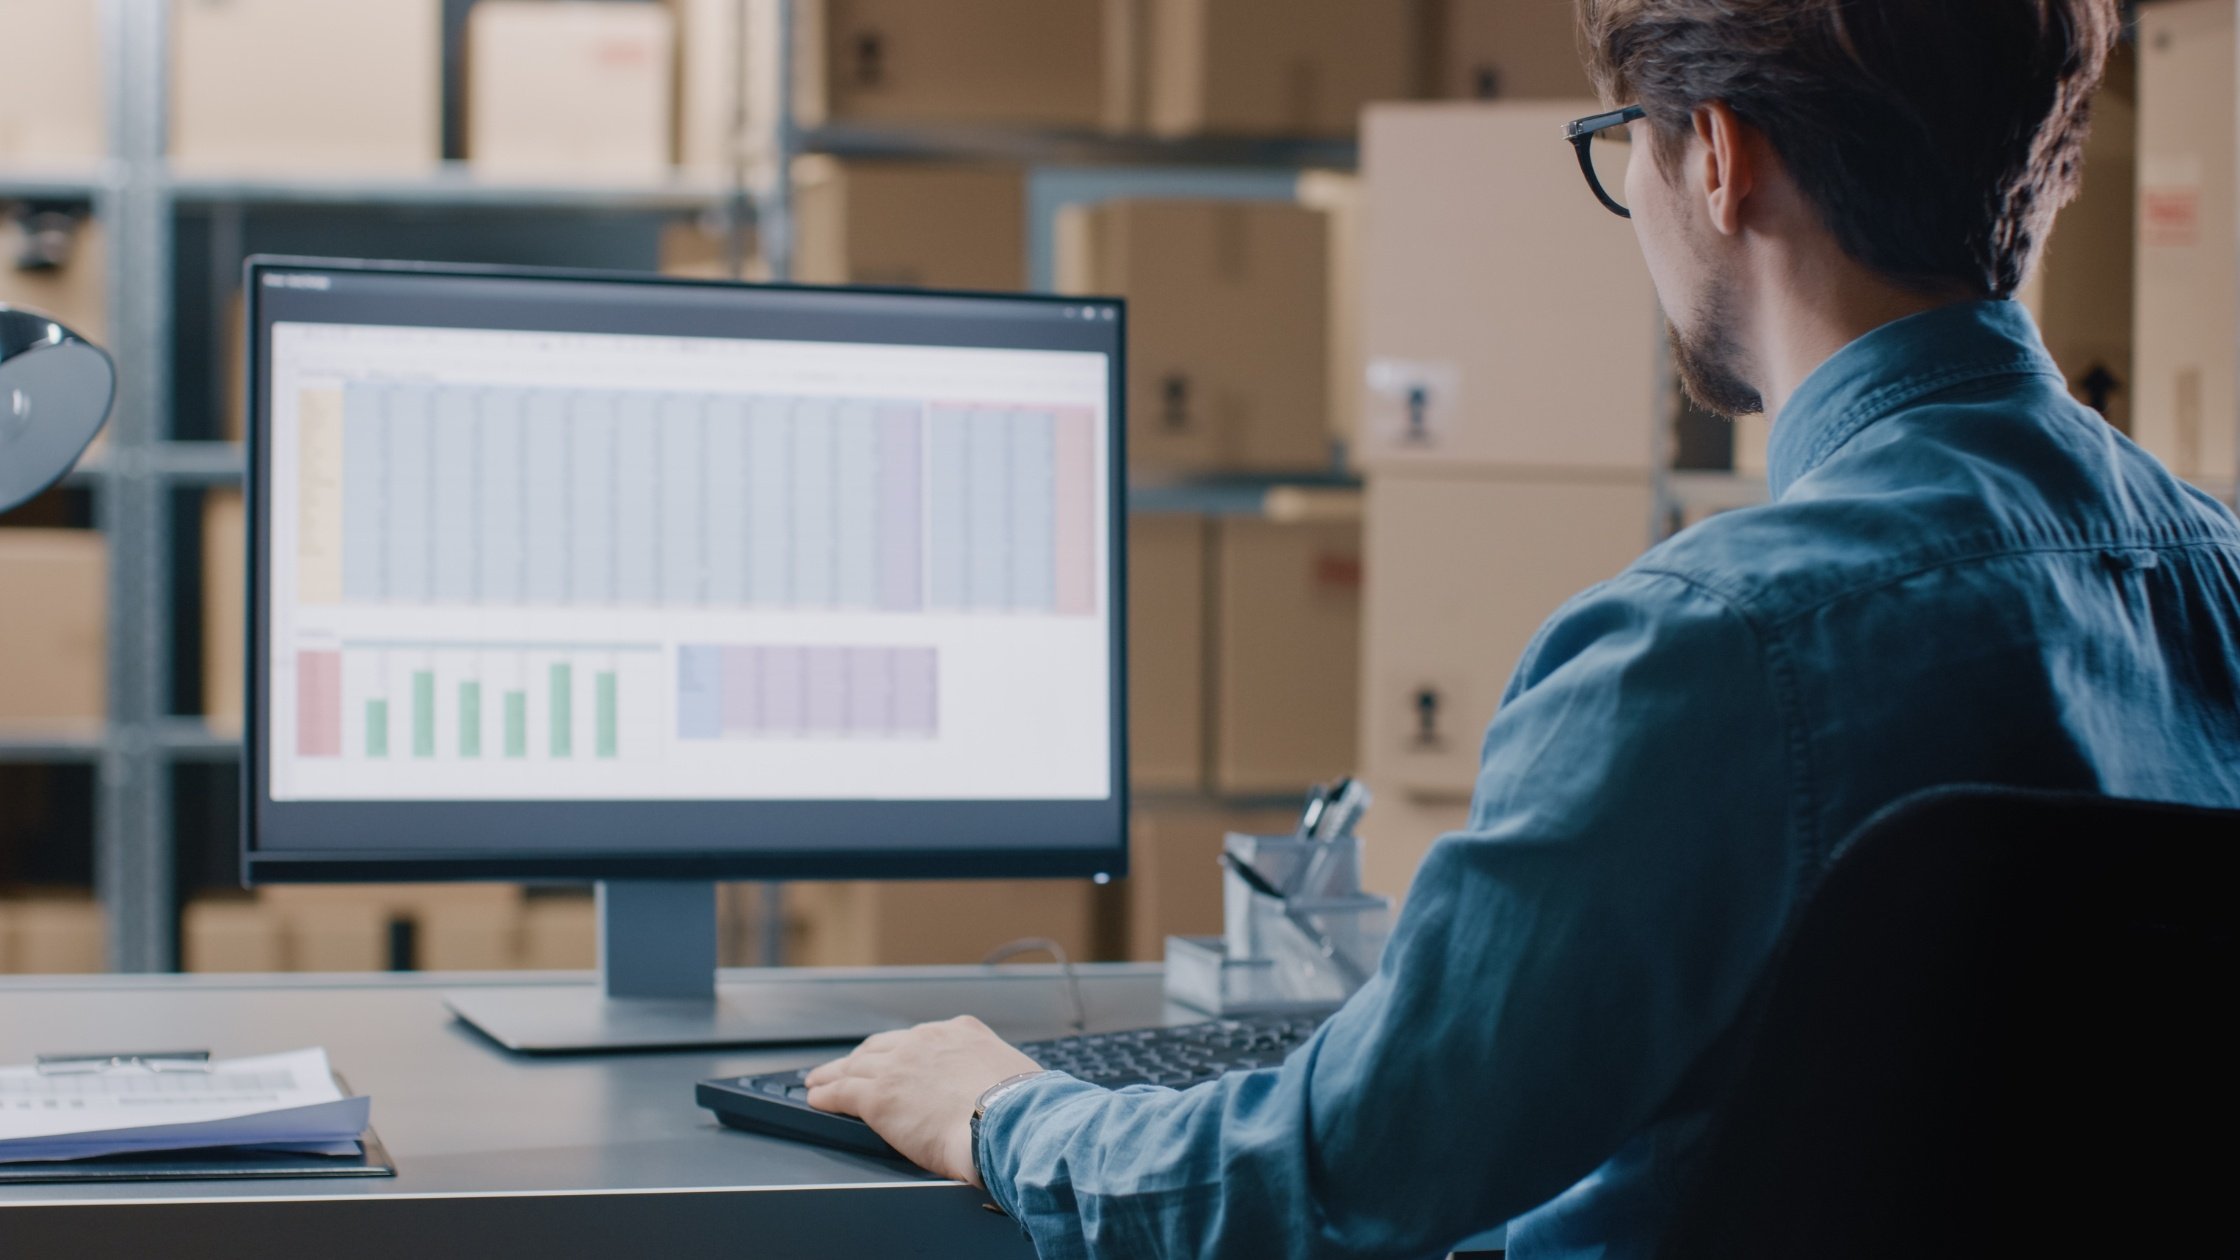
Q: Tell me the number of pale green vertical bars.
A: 6